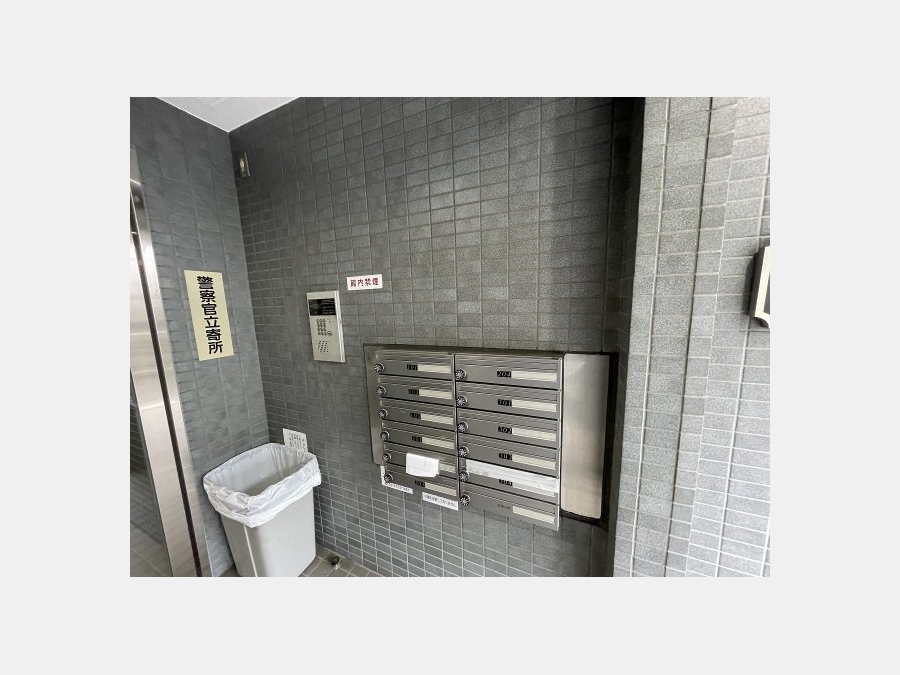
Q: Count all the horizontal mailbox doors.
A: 12